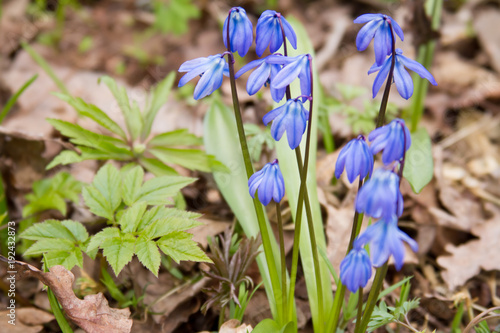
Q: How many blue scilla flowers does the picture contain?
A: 14